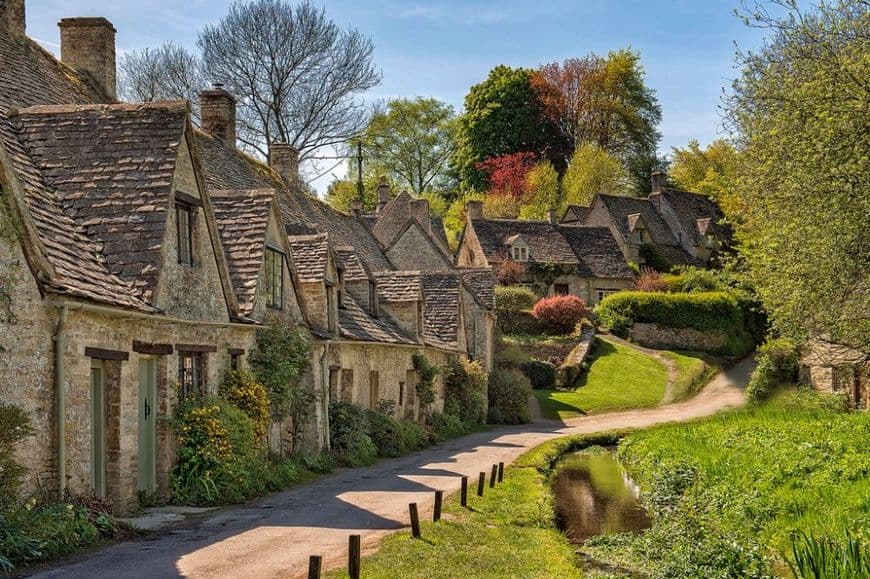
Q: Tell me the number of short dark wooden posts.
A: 8